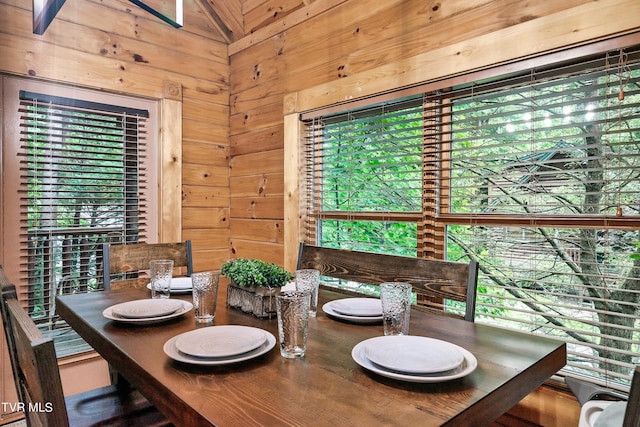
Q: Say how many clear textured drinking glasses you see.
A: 5